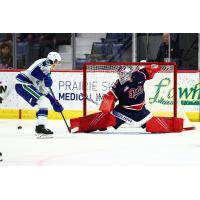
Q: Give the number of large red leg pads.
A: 2